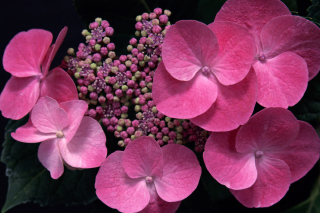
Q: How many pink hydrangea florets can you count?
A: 6